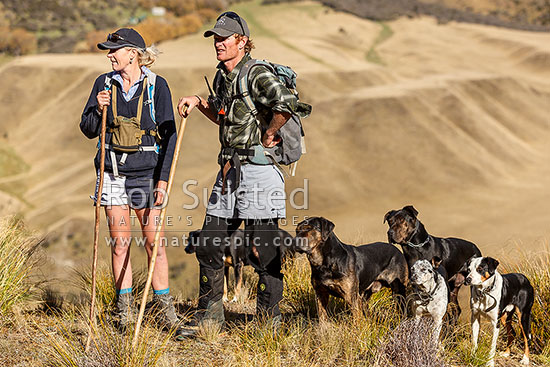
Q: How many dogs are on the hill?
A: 5